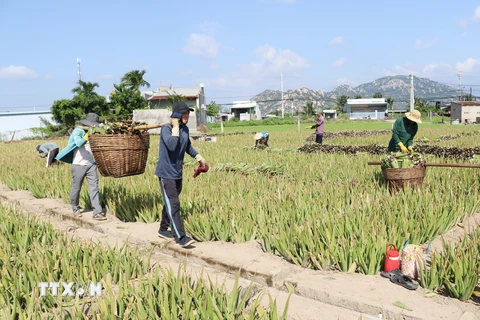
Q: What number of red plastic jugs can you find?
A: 1